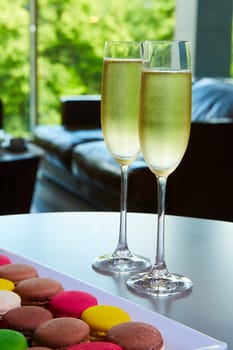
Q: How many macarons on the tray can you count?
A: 13